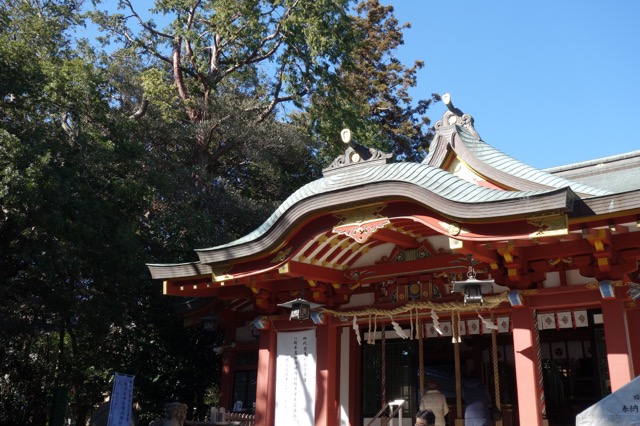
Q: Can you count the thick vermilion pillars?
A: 4